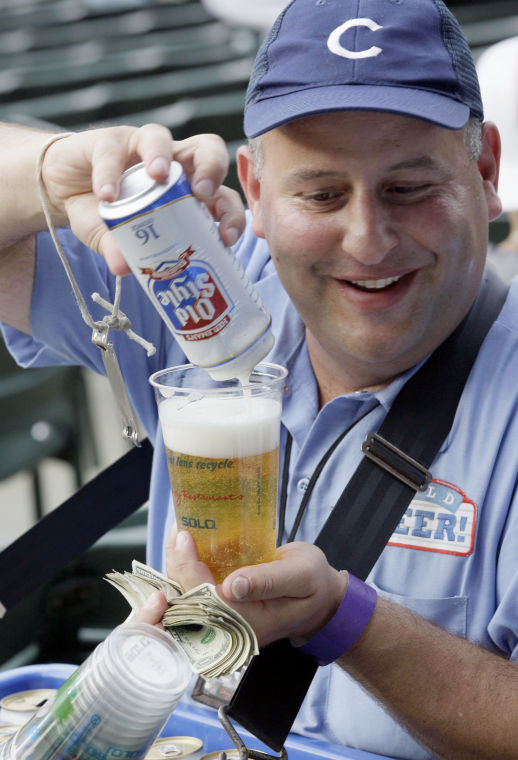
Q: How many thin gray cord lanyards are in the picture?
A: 1